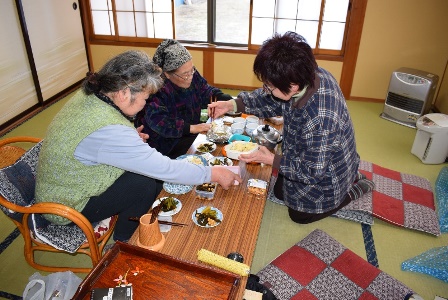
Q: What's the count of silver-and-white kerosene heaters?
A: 1